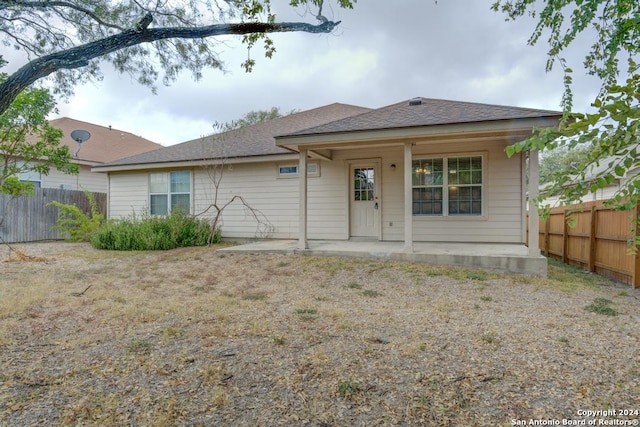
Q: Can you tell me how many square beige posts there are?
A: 3